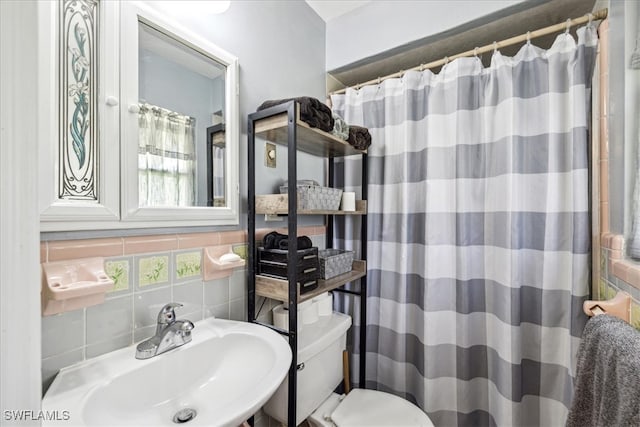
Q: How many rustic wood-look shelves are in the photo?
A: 3